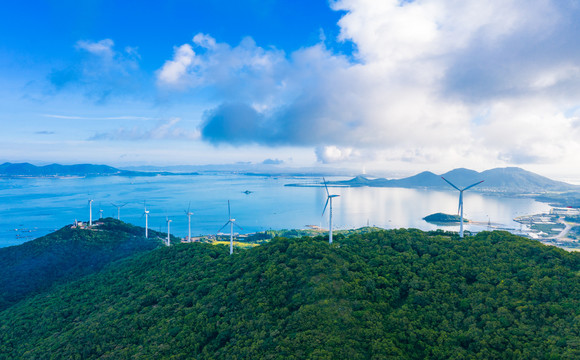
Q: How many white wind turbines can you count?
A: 9